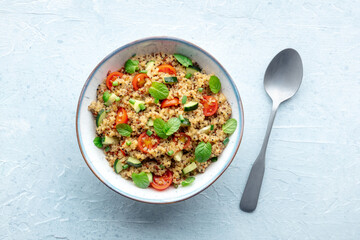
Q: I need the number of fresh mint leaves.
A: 12